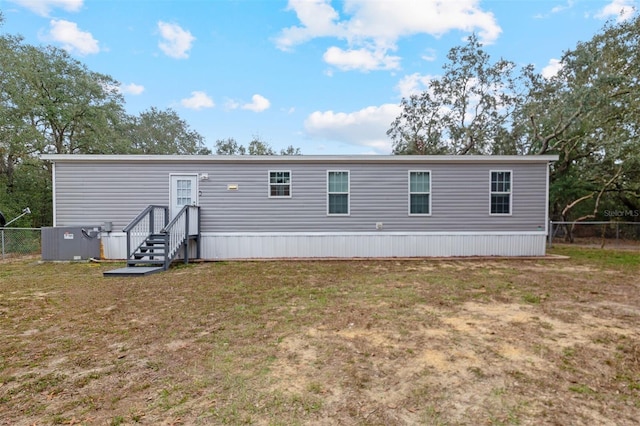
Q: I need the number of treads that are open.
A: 4